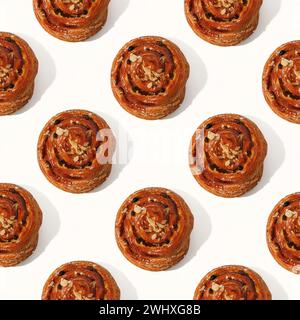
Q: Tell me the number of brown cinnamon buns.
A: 12